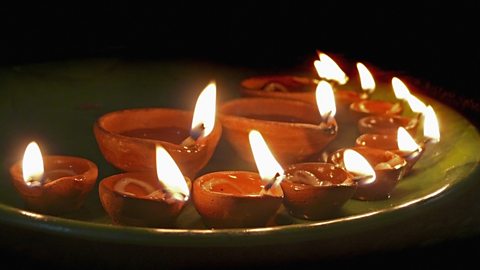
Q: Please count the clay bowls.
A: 12